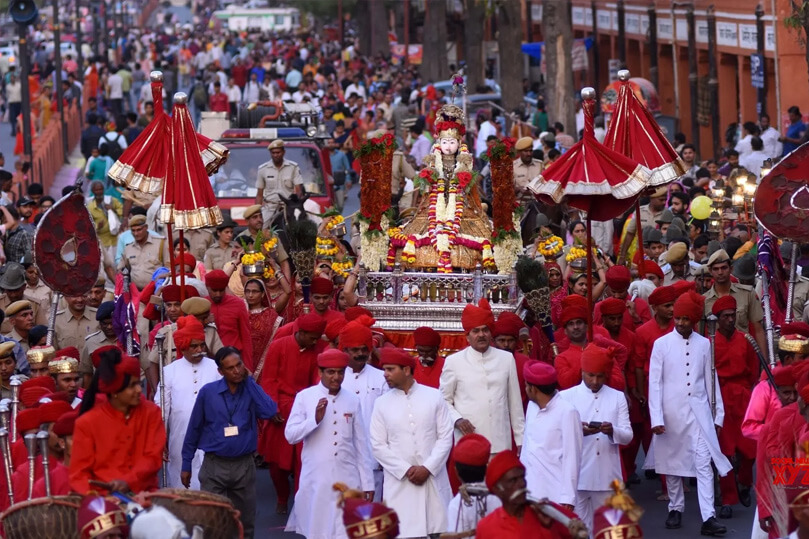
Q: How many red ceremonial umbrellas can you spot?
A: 4